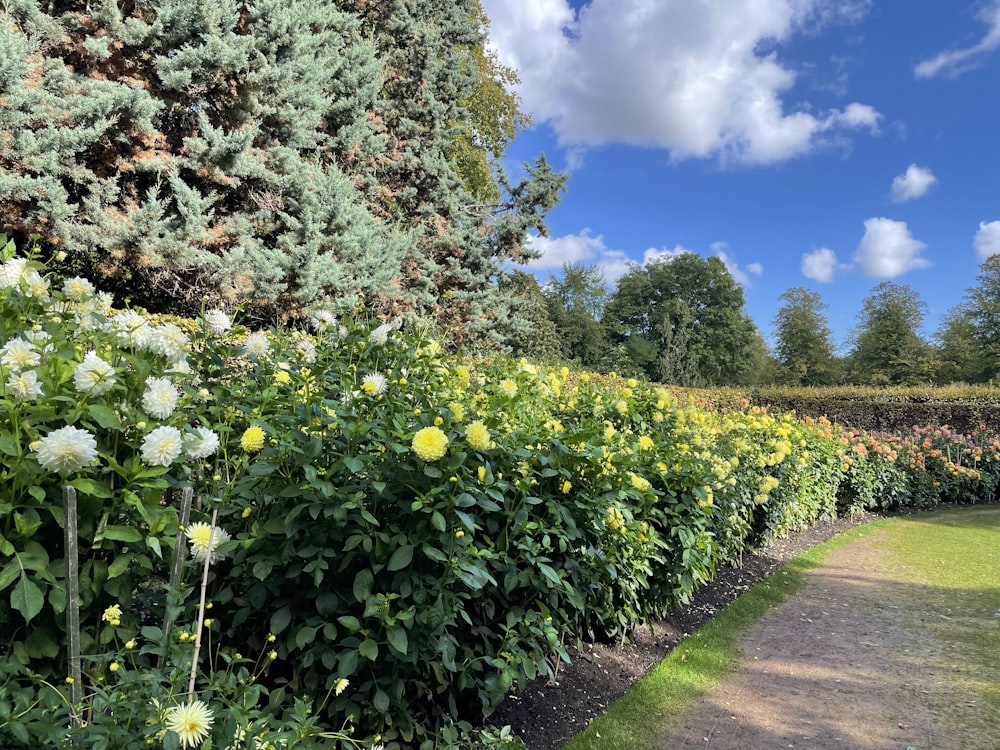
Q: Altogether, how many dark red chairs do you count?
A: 0